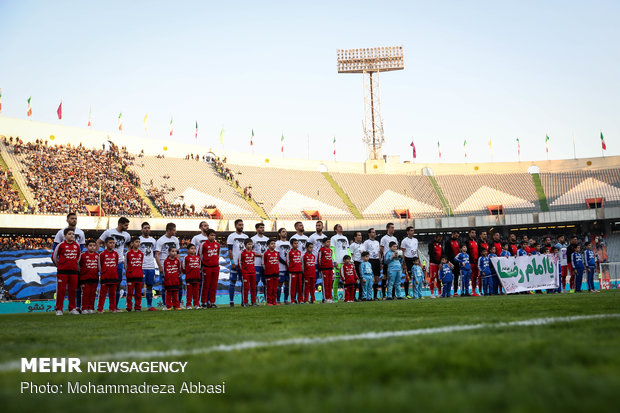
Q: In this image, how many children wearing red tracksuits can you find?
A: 13